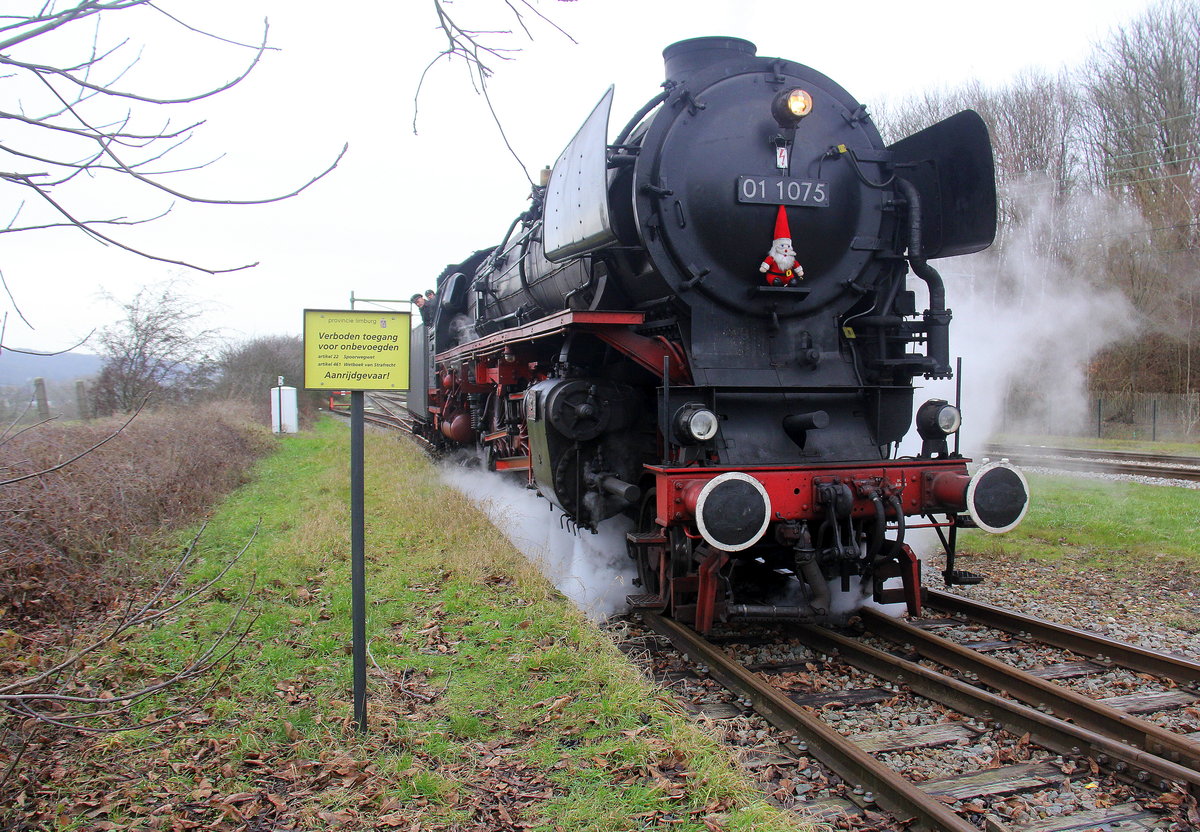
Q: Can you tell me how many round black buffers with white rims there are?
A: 2